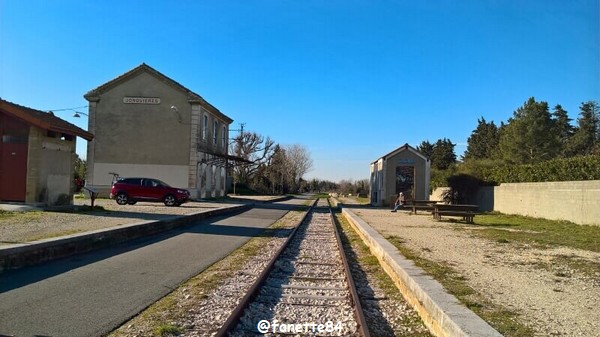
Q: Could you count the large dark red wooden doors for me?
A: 1